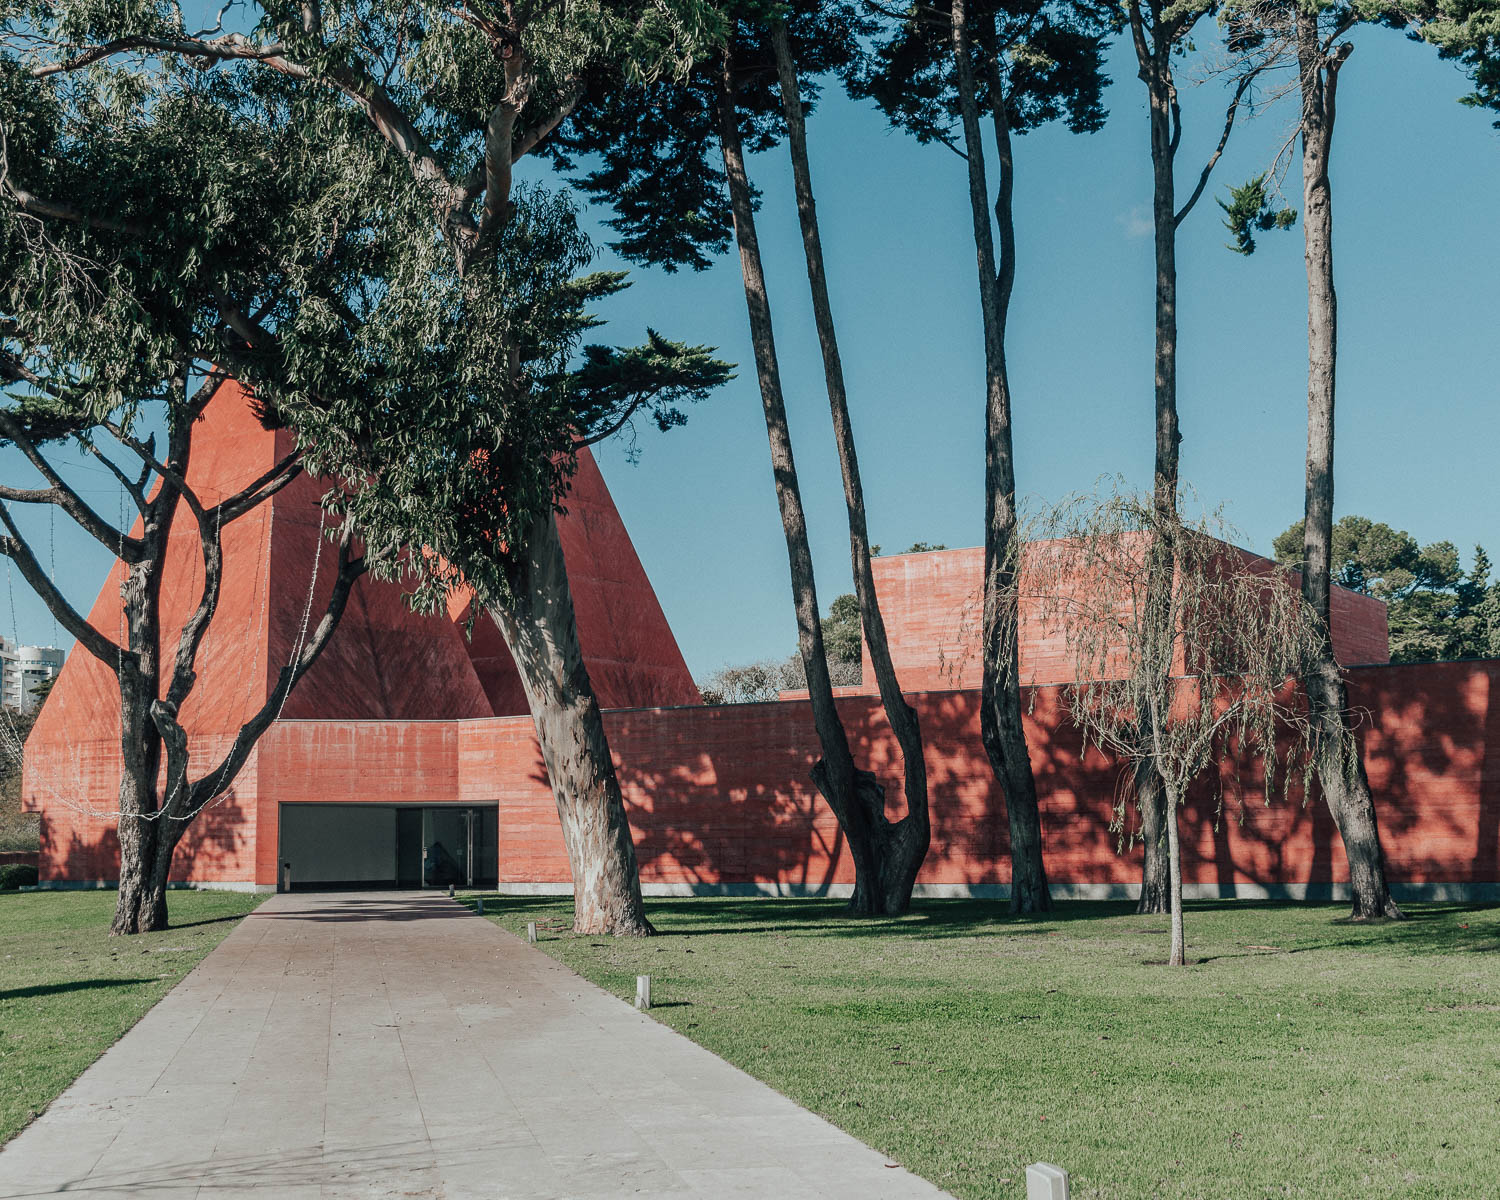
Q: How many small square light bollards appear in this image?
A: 5